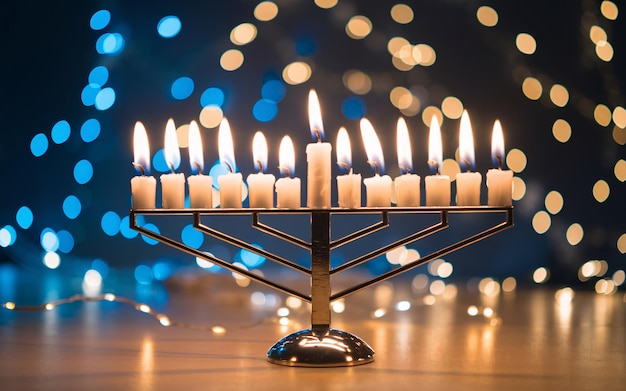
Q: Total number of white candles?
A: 13